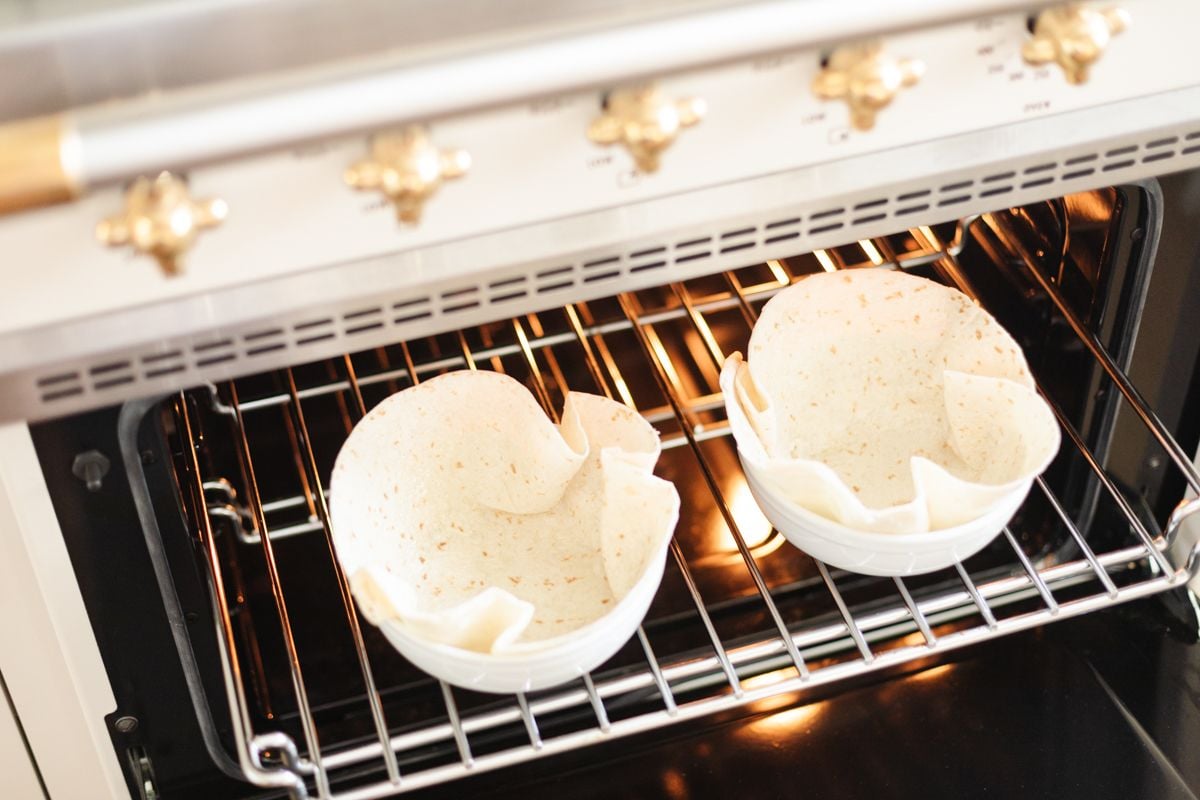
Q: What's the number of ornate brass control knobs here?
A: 5